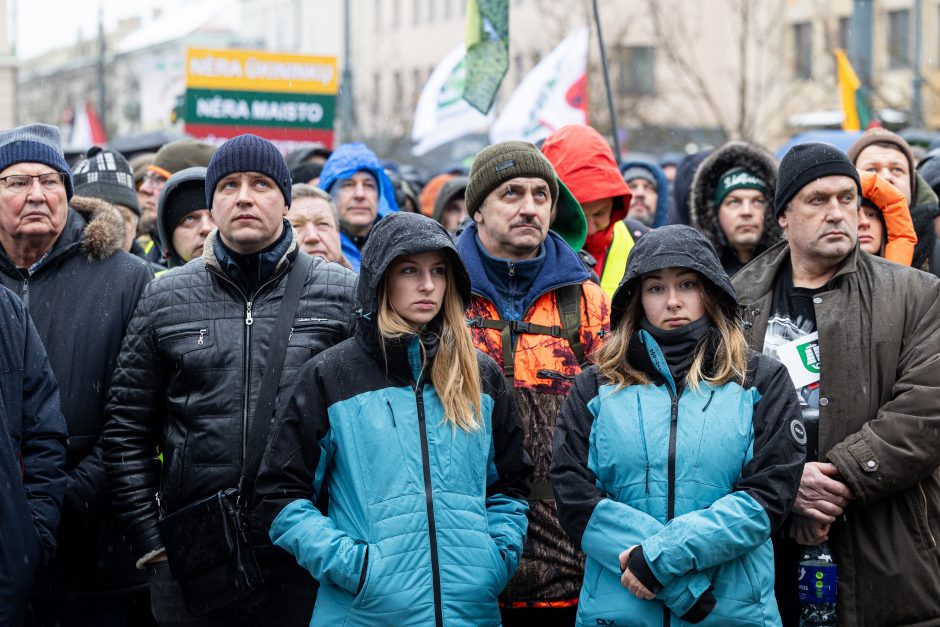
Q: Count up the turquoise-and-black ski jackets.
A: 2